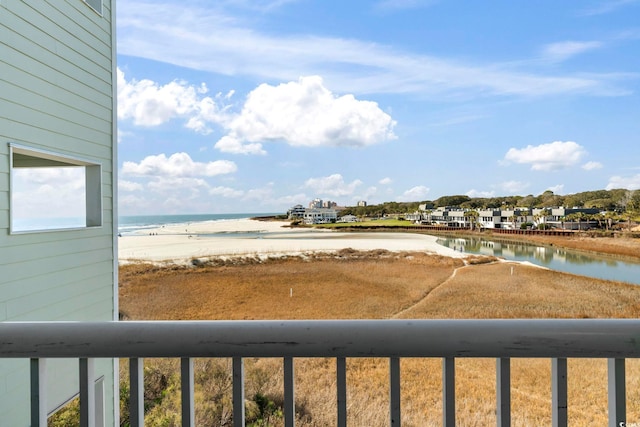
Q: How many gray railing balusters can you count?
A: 12